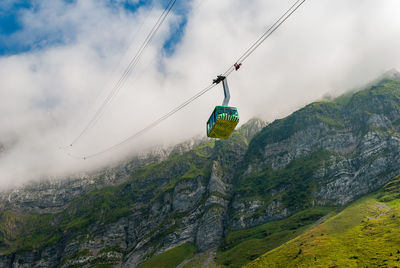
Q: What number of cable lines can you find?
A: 4